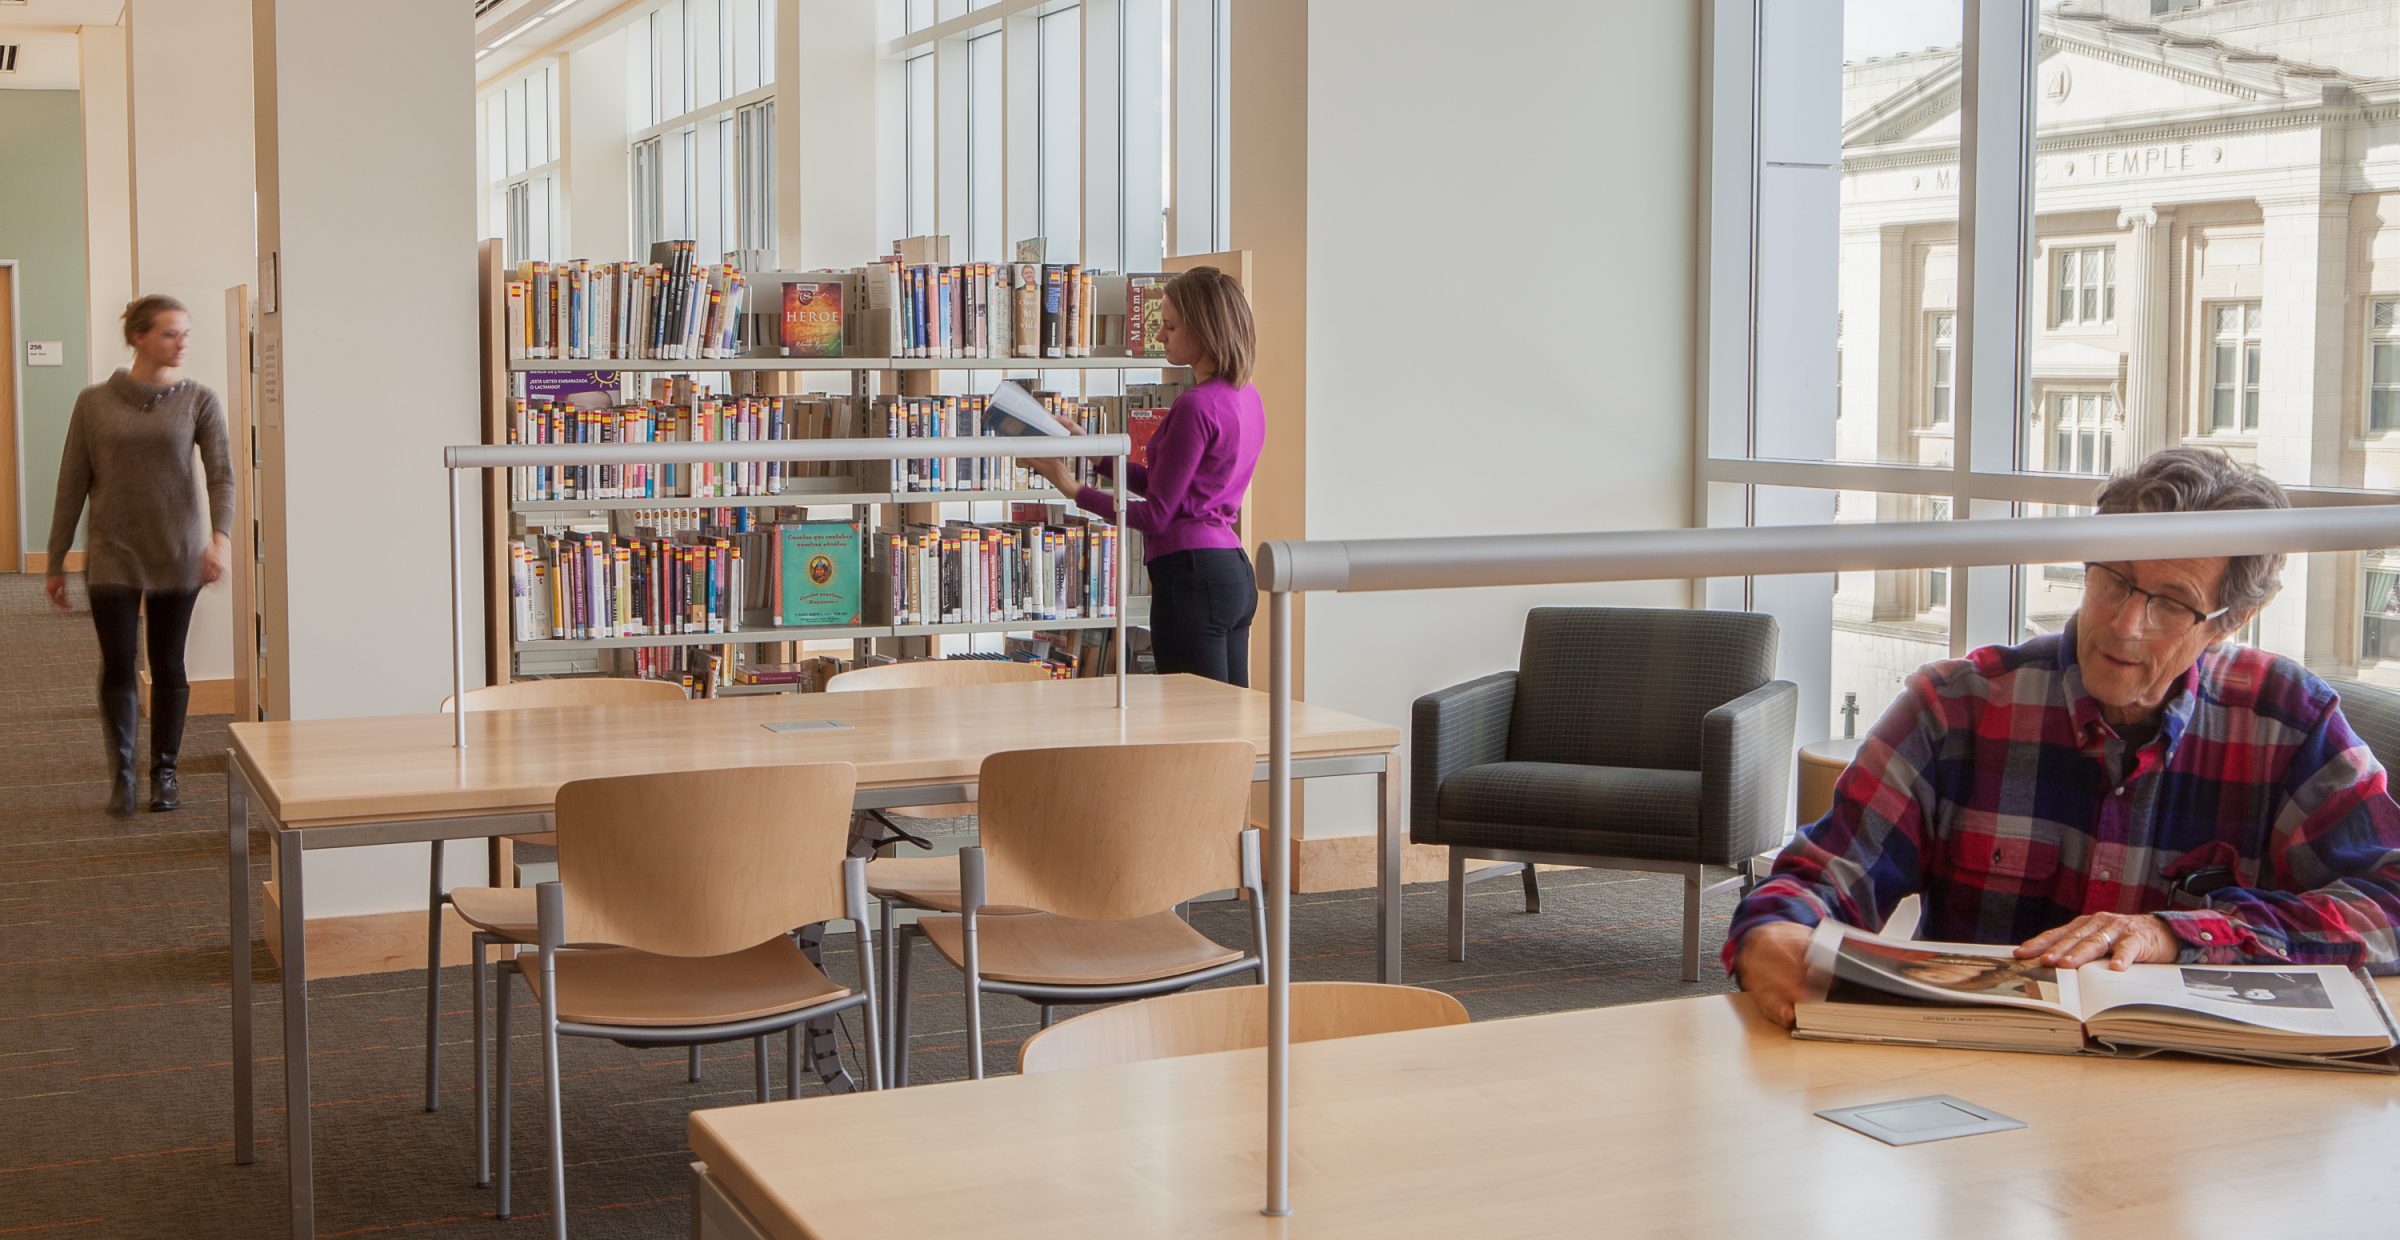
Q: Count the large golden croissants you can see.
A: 0